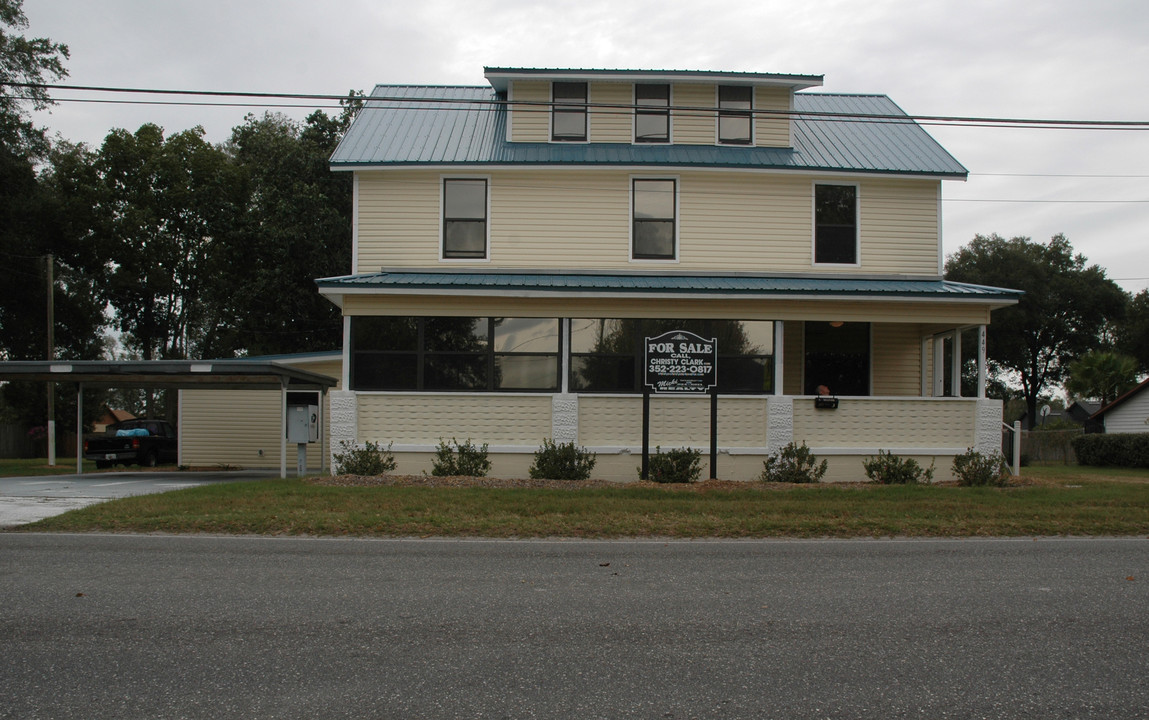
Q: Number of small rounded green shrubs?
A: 7